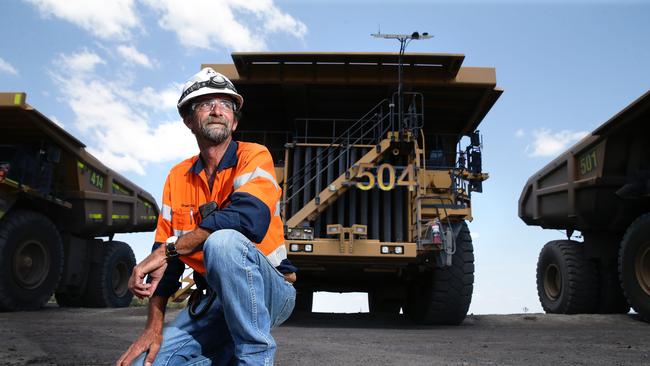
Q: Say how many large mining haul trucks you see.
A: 3